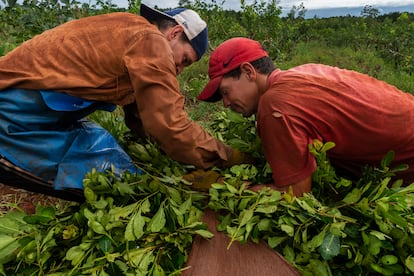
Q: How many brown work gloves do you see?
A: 2